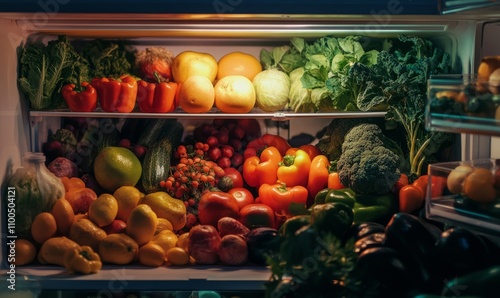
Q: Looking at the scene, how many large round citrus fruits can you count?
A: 4